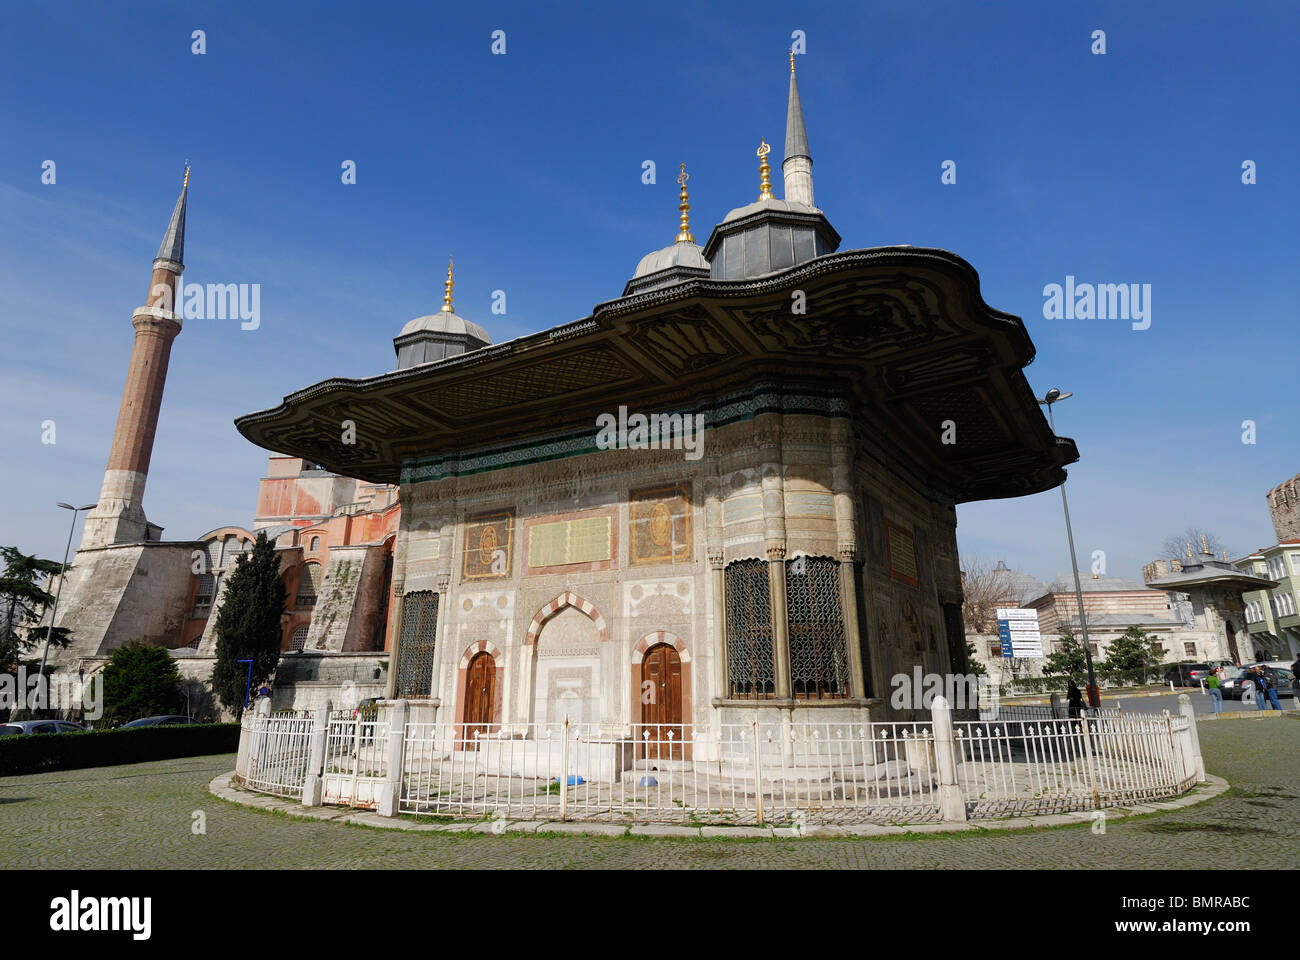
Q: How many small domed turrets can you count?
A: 3